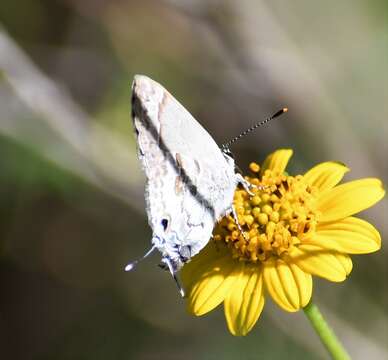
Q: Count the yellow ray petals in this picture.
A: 9